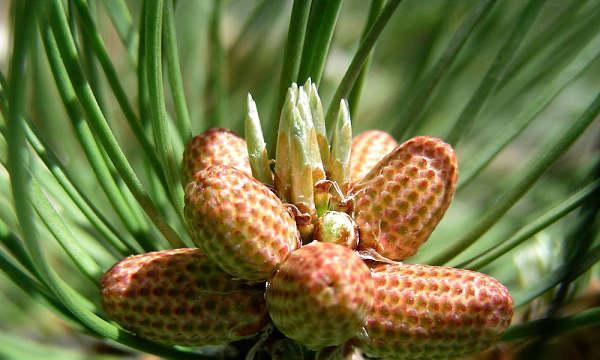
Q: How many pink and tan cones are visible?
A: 7